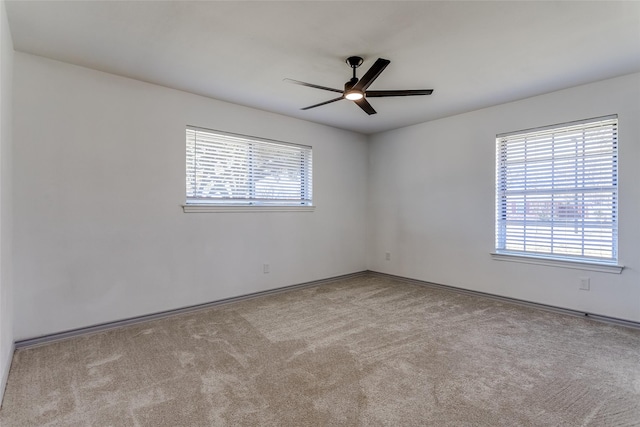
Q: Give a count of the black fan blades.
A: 5